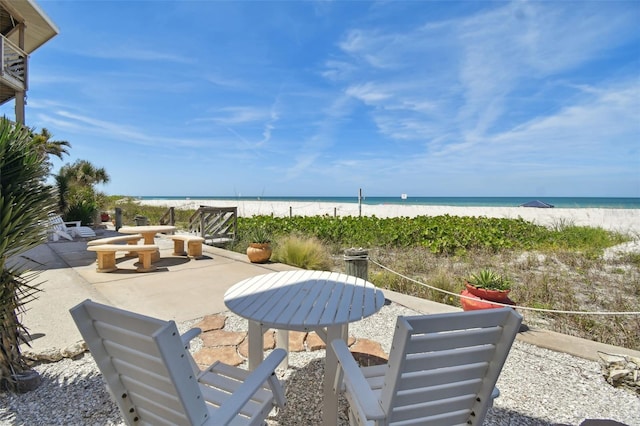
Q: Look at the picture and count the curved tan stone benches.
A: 3